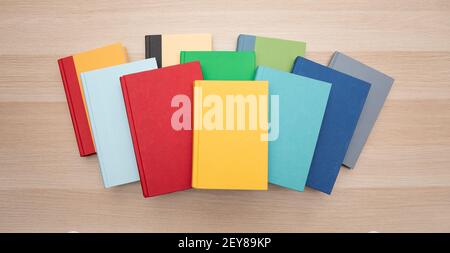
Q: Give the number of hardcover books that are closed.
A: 10